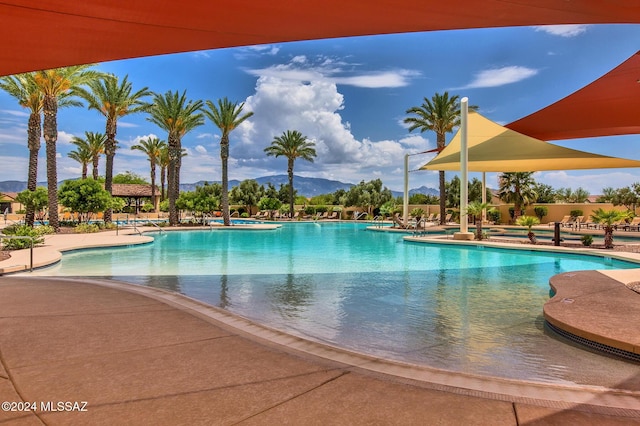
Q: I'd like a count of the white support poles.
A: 3